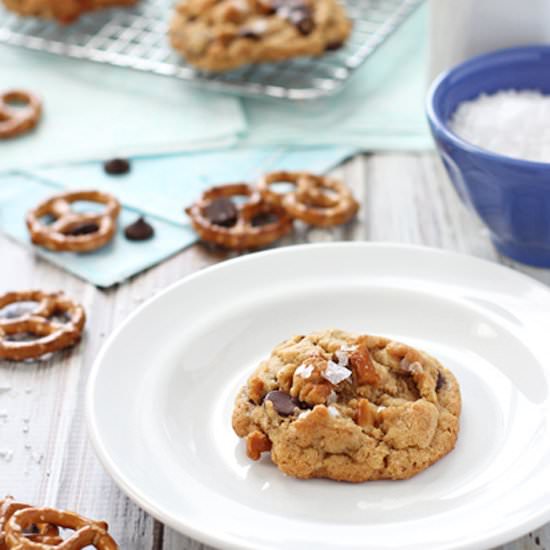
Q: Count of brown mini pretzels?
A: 7